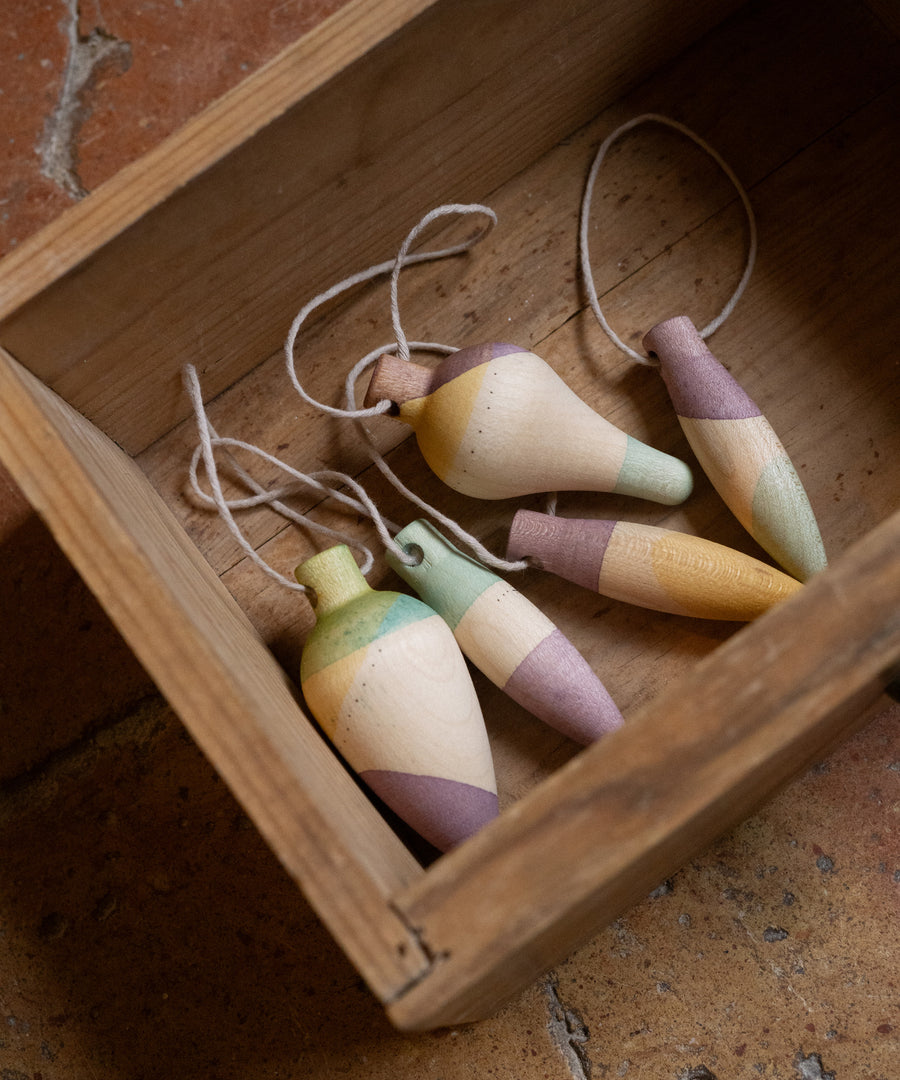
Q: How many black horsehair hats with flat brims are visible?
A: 0